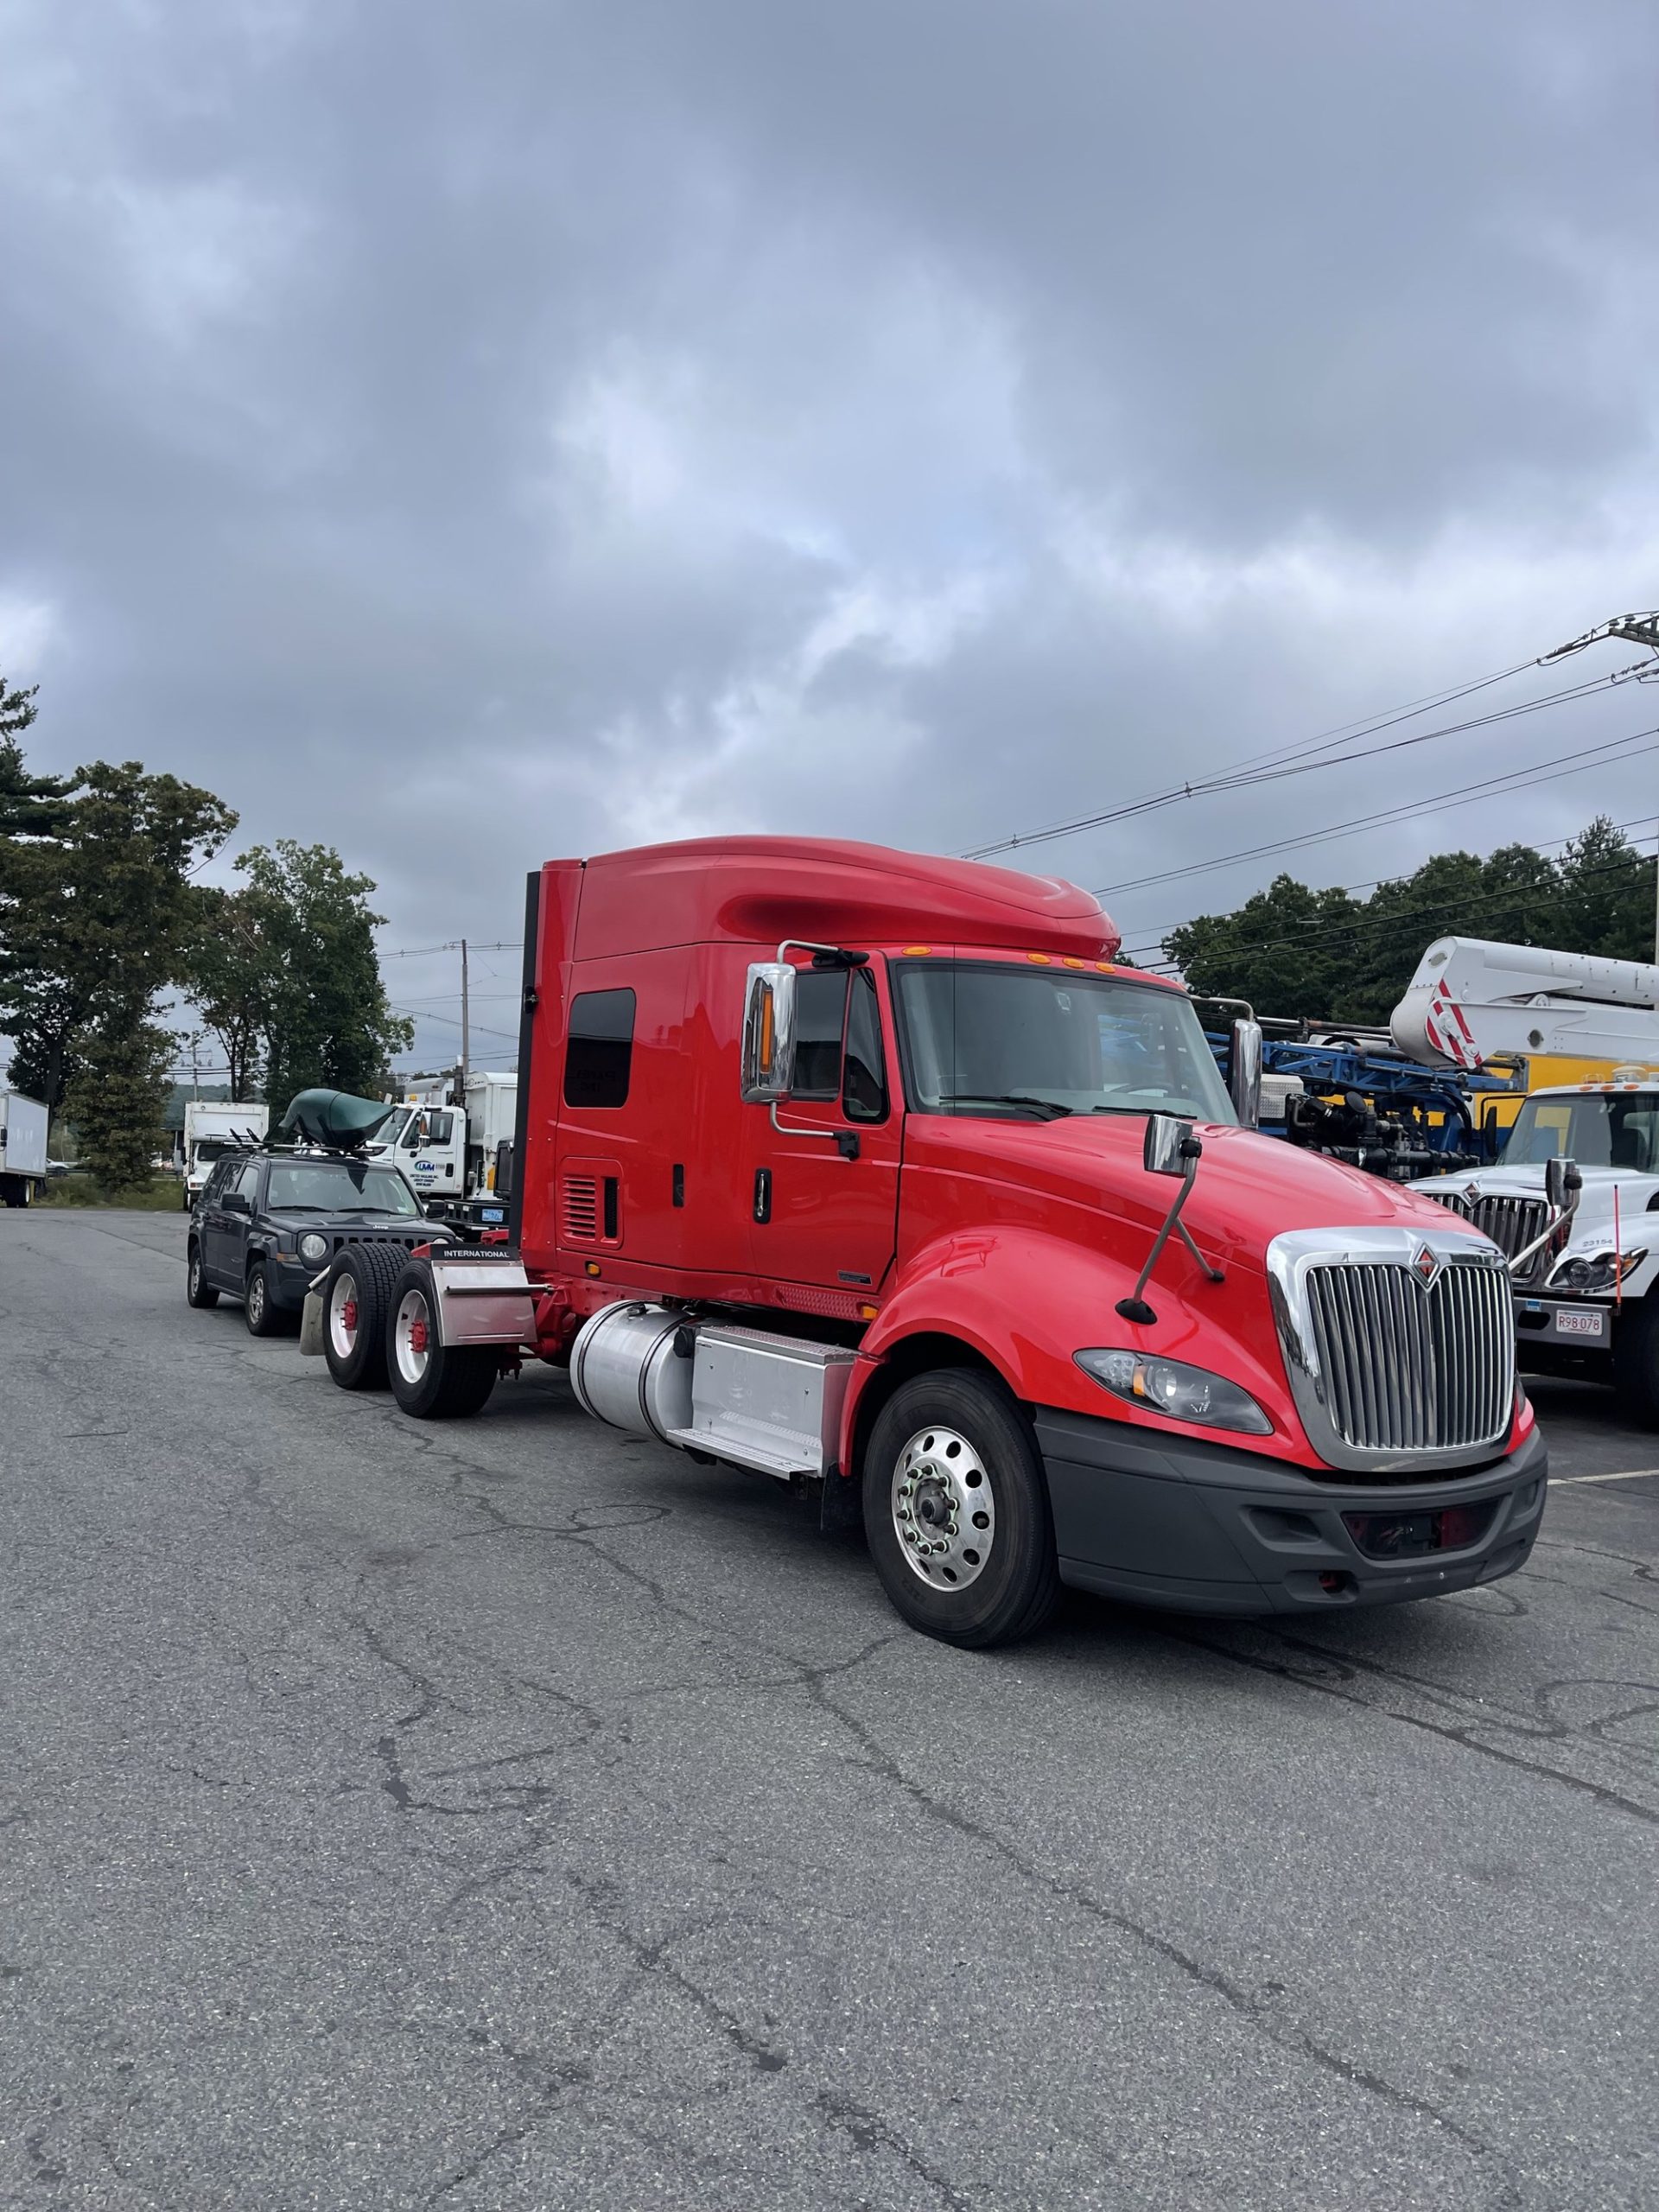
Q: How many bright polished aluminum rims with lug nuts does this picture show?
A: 1